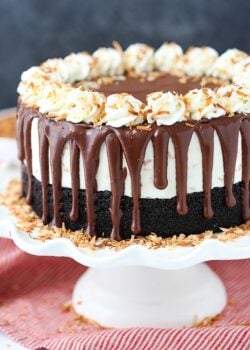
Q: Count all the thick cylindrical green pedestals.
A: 0